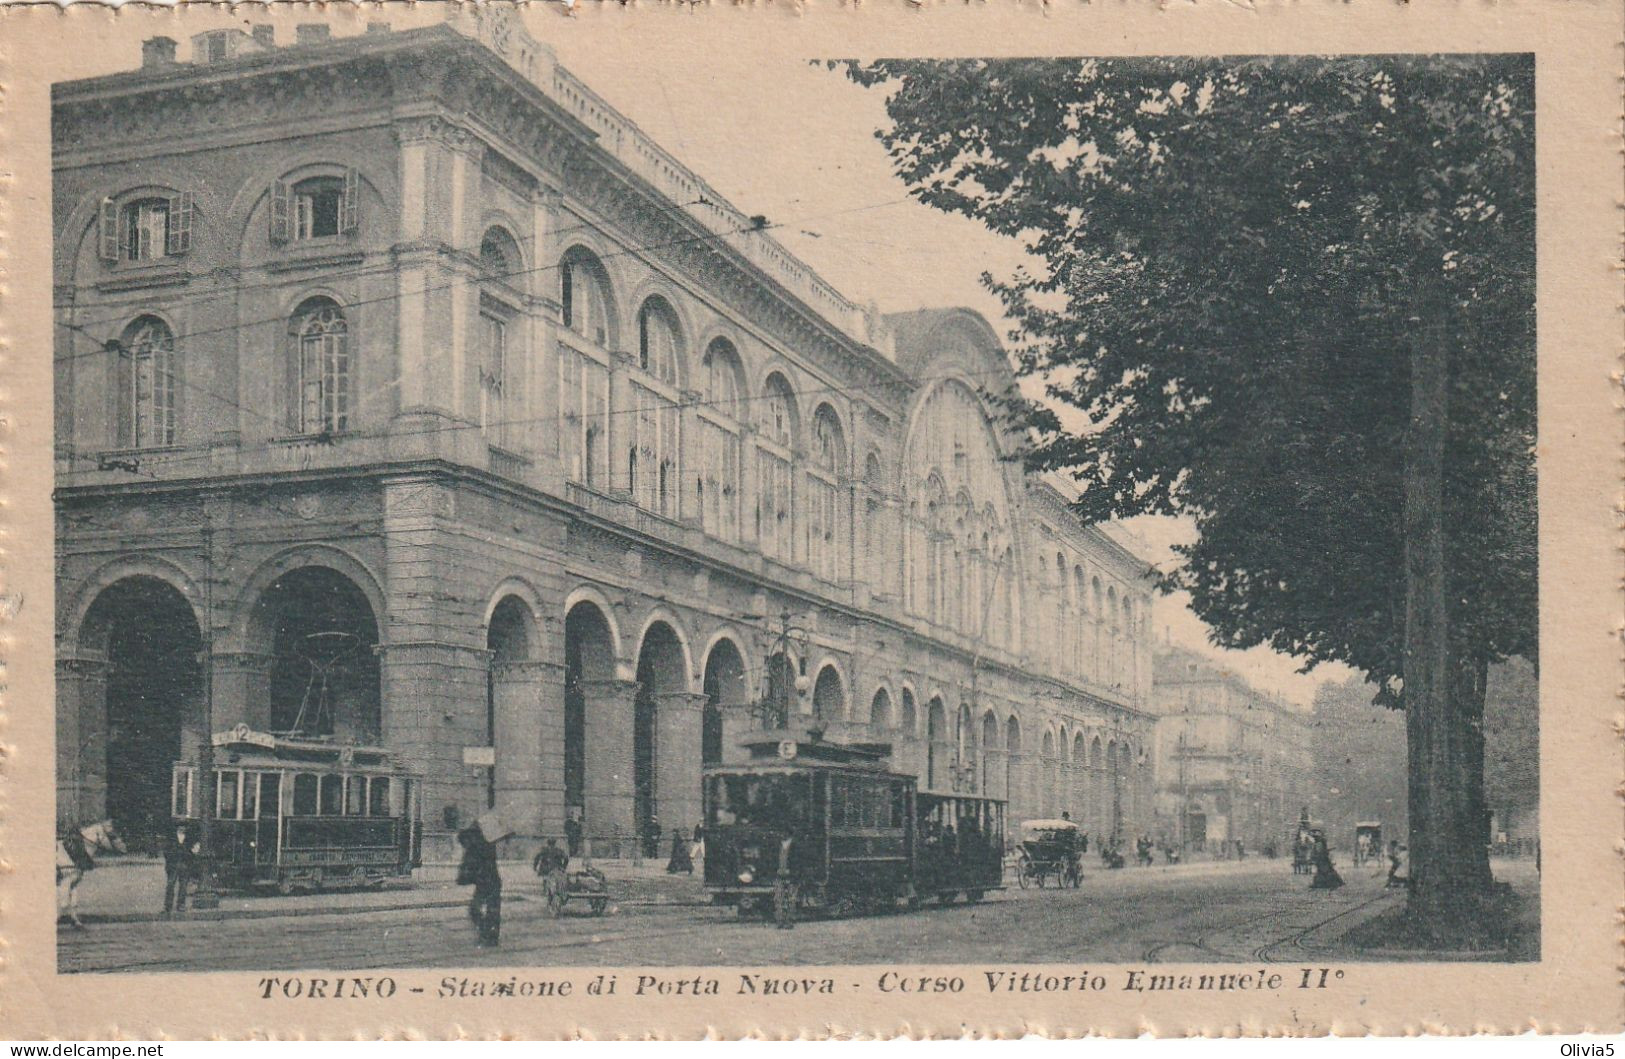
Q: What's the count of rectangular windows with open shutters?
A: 2